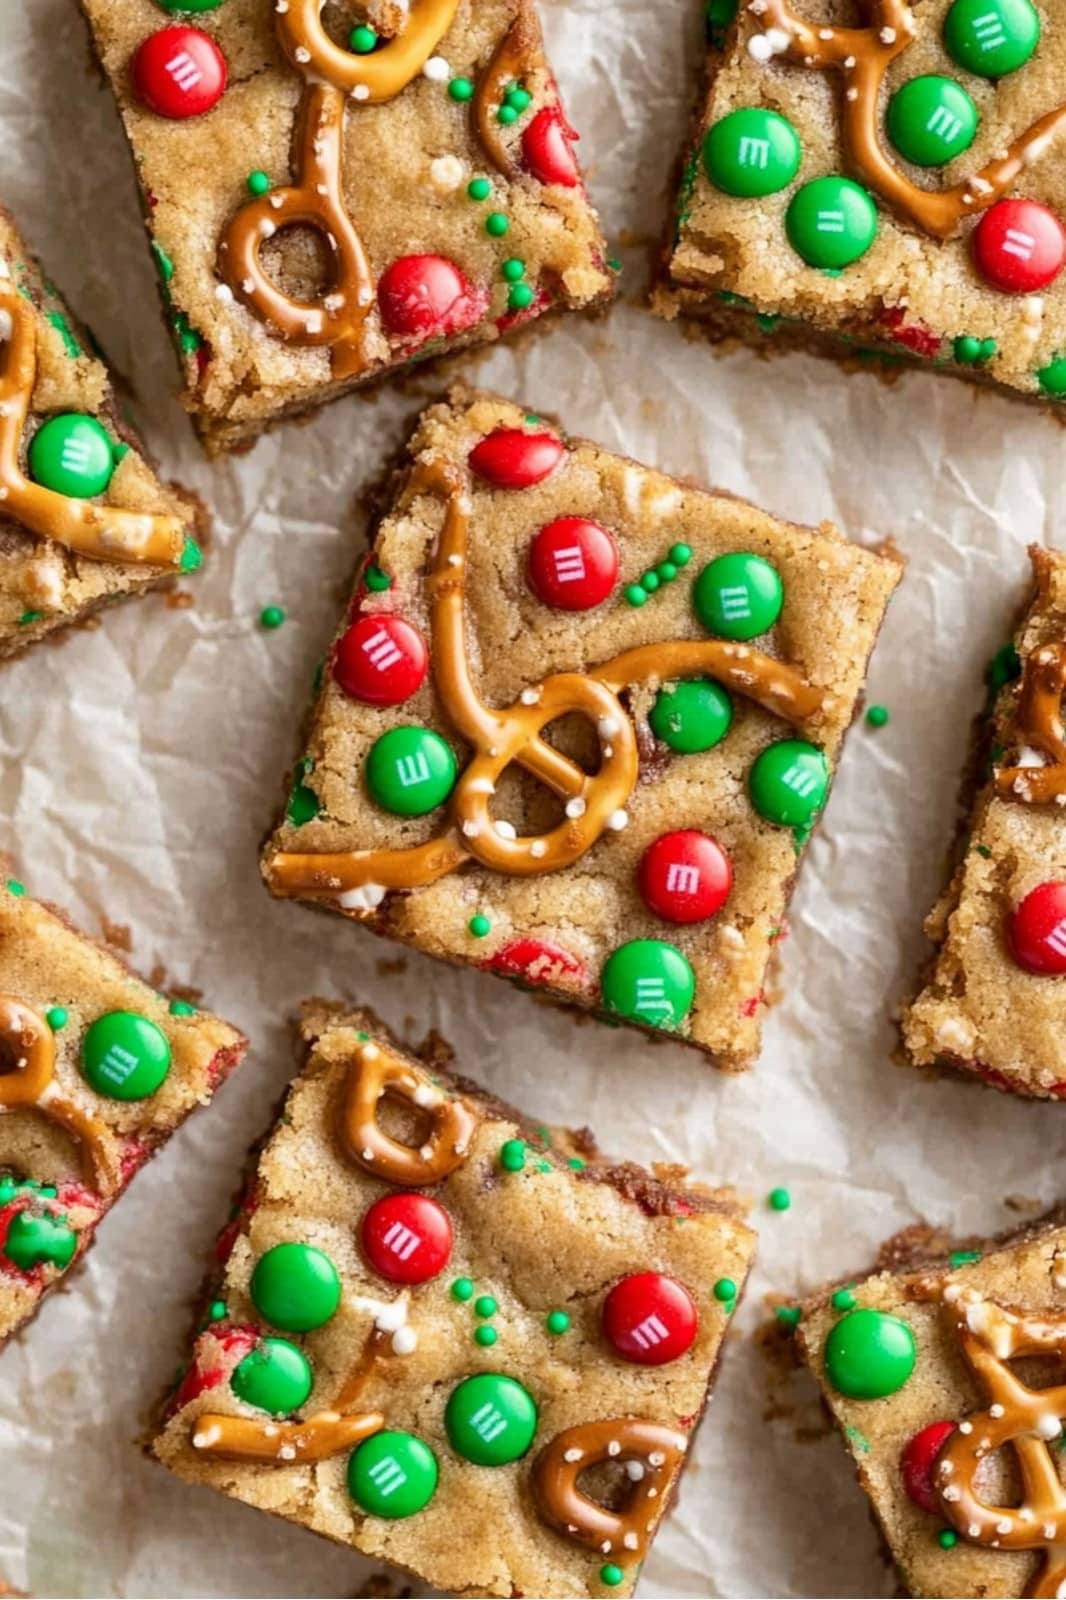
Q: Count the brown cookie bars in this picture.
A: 8